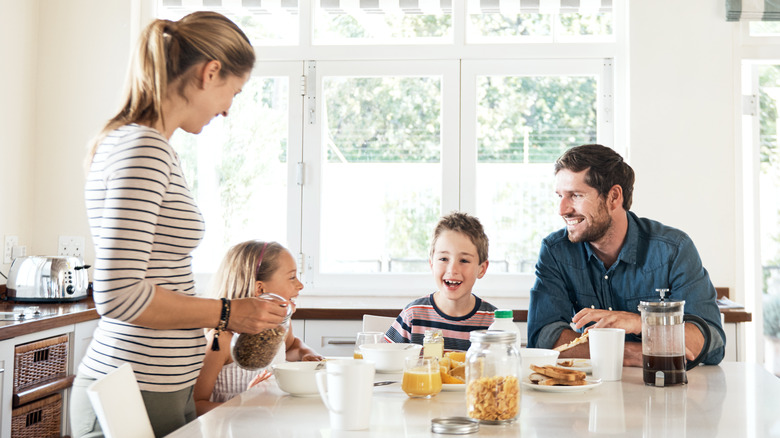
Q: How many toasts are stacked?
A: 2